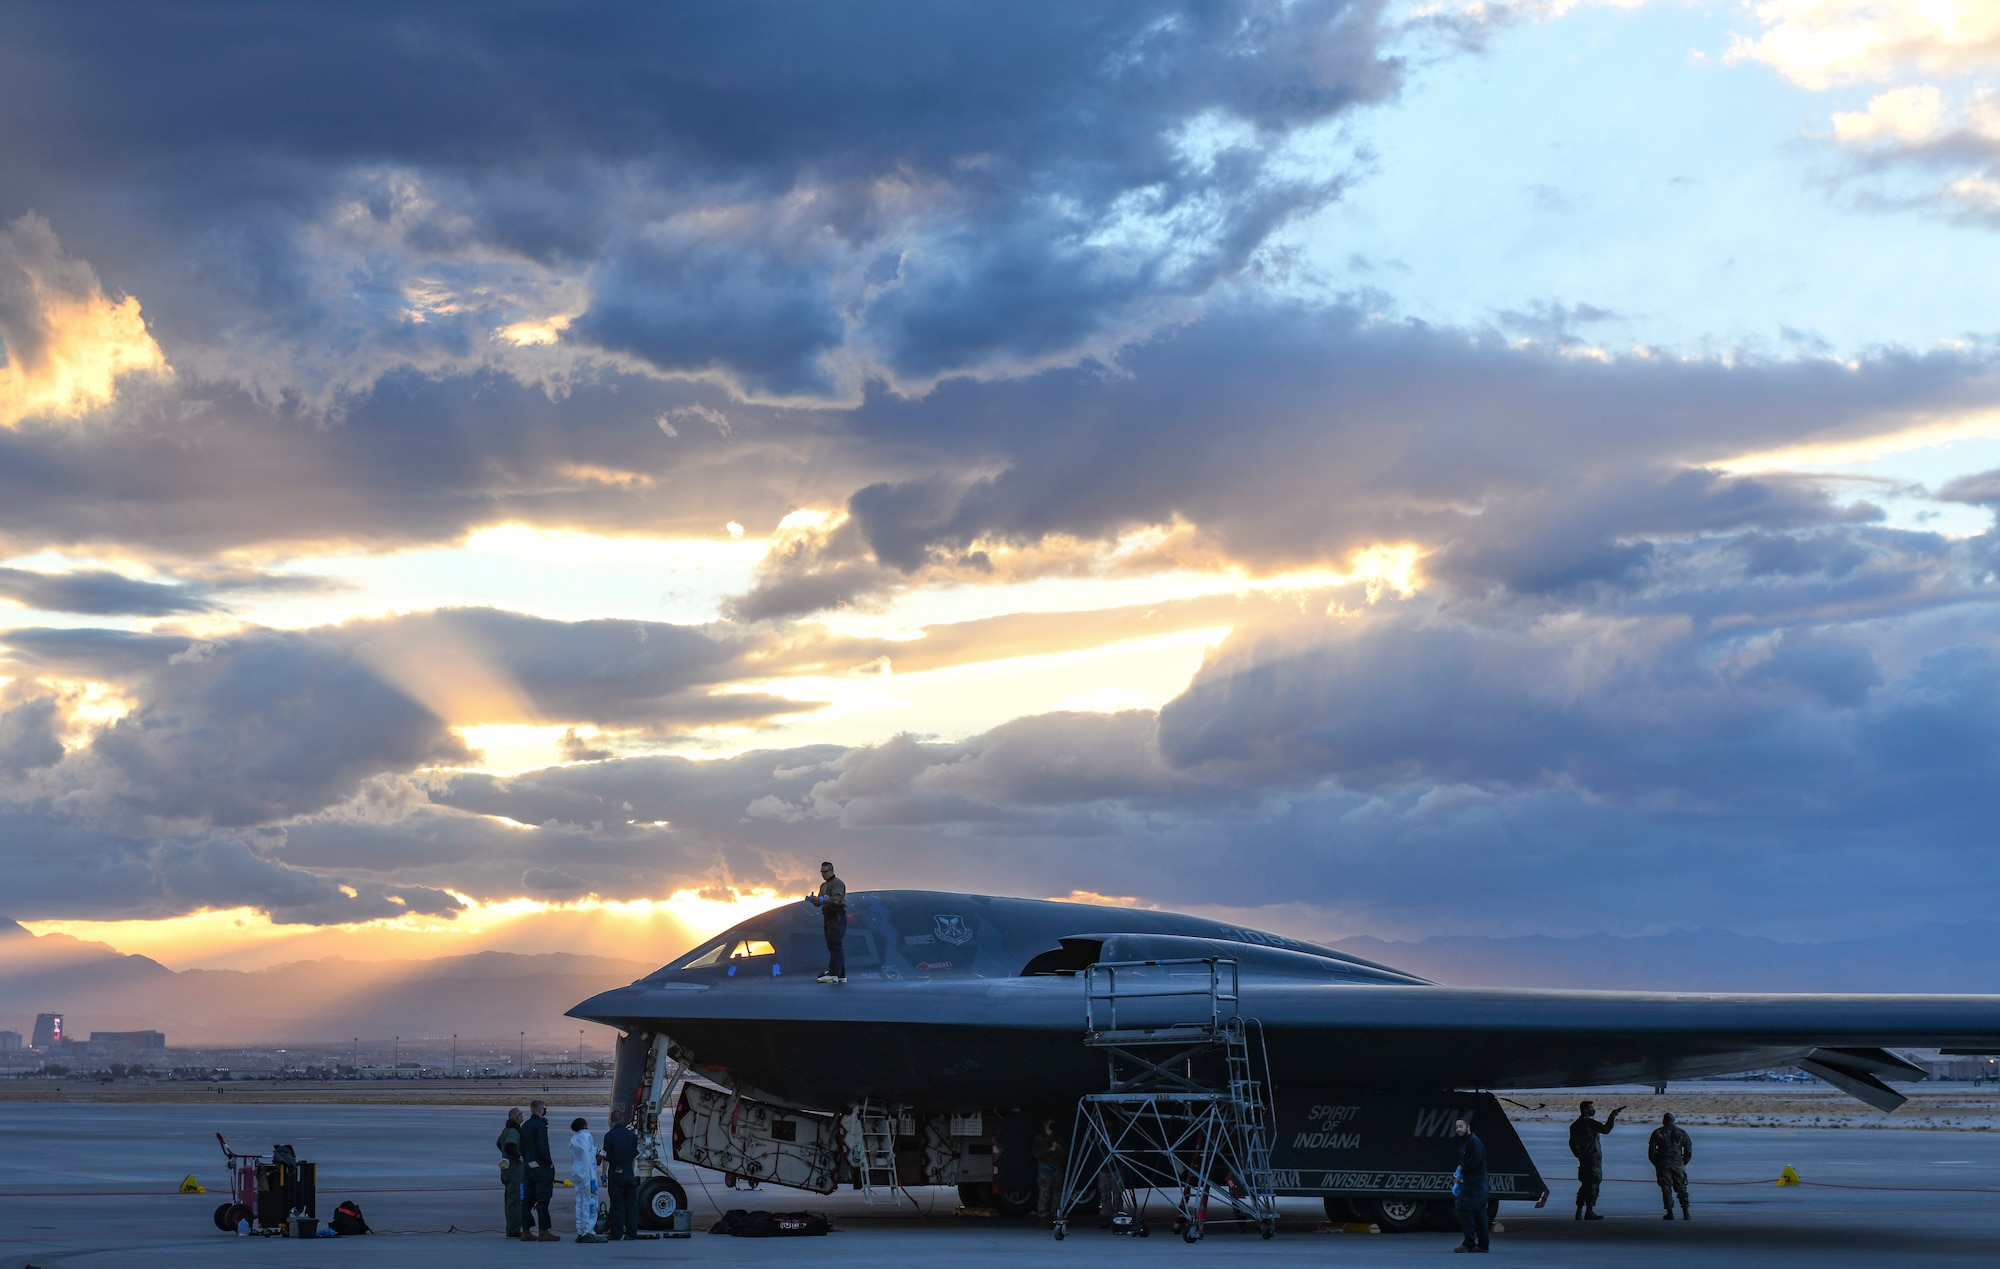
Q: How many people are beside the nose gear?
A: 4